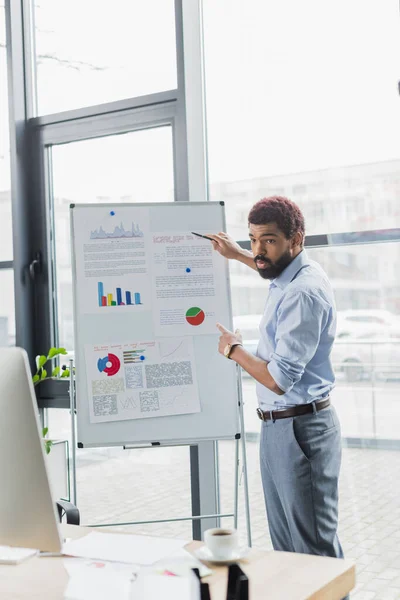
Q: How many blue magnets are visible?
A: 3